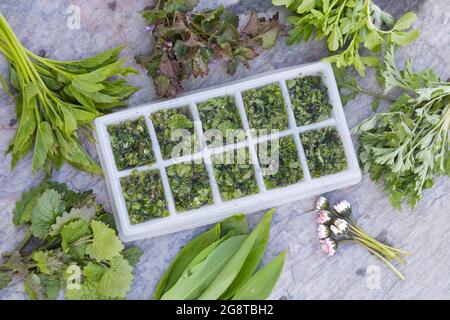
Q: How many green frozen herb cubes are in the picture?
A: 10